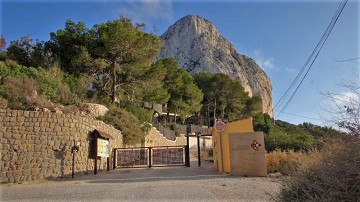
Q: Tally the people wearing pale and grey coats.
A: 0